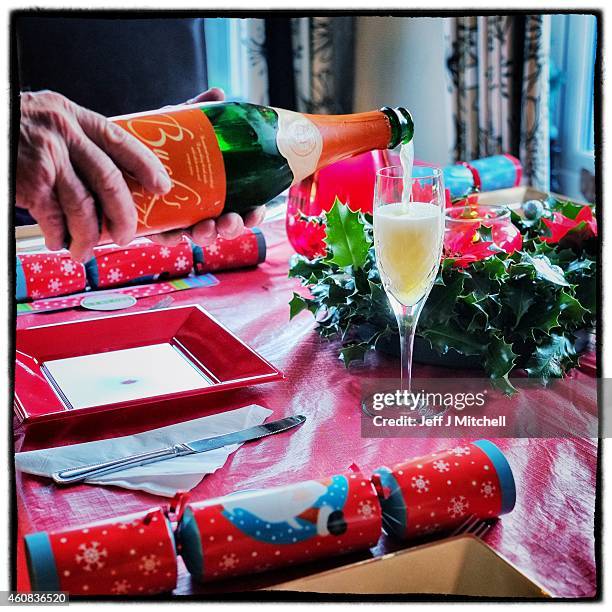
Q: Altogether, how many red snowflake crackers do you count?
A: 2